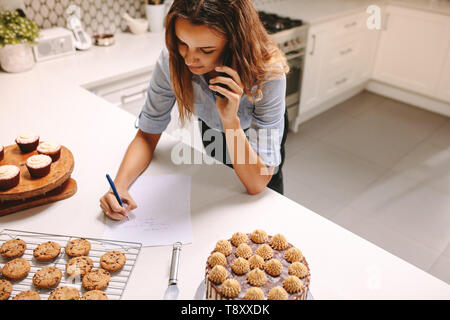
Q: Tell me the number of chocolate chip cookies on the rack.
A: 12